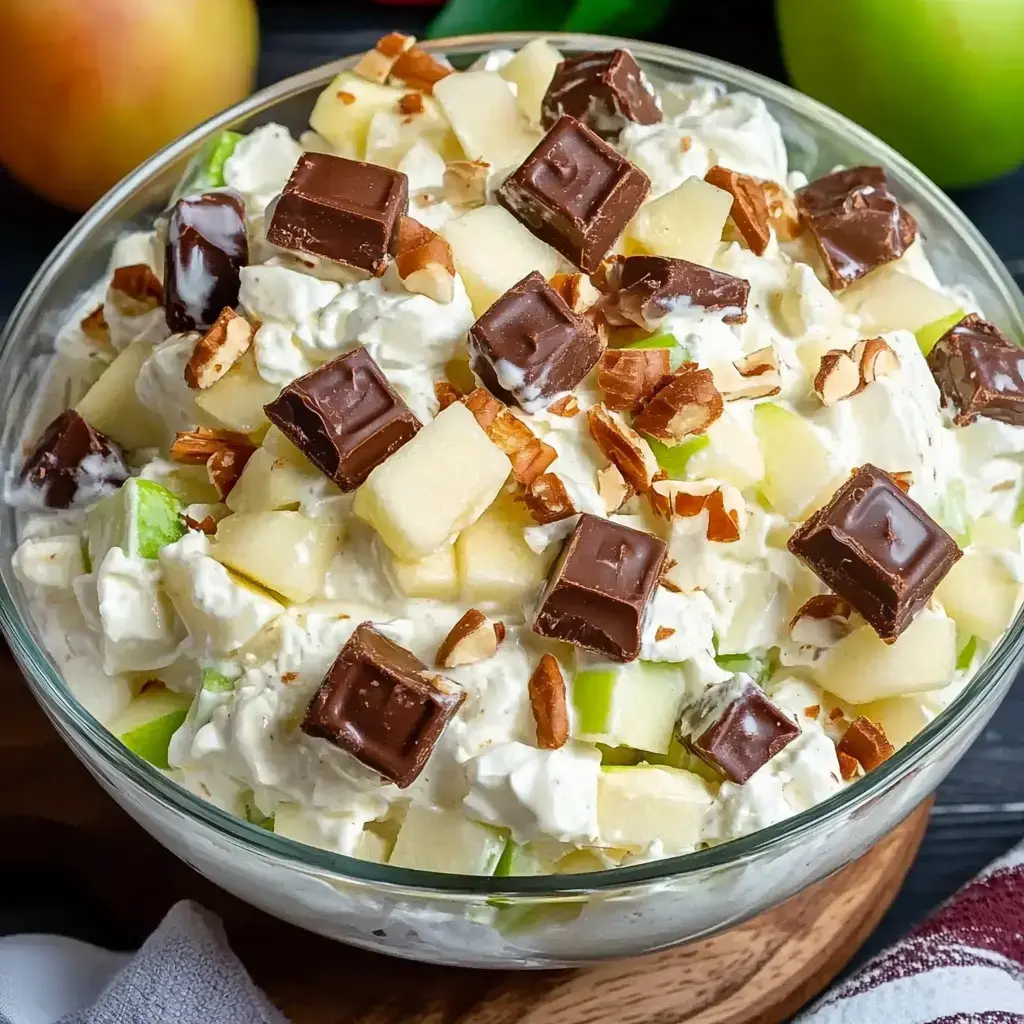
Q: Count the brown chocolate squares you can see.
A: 14